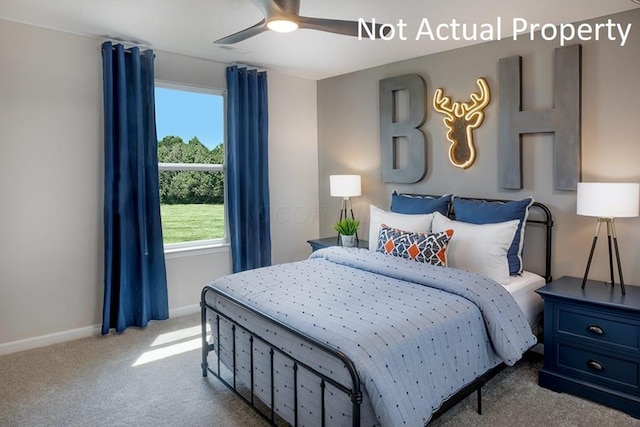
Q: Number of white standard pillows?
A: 2